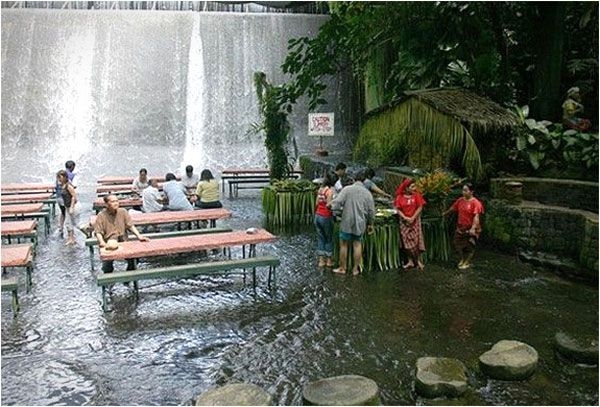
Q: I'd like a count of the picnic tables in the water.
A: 11